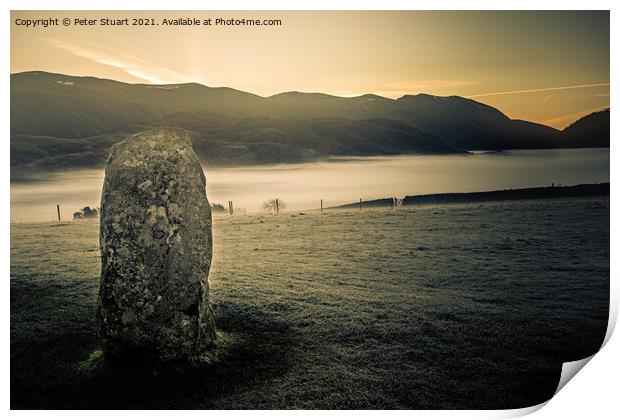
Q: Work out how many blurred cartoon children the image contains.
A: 0